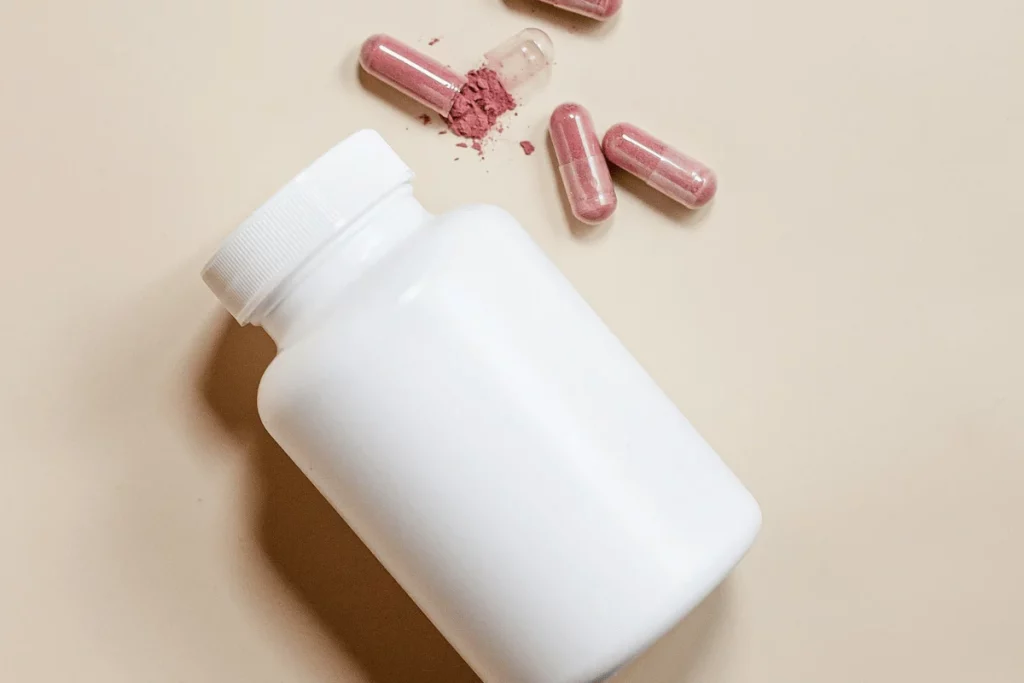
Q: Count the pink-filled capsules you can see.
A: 4